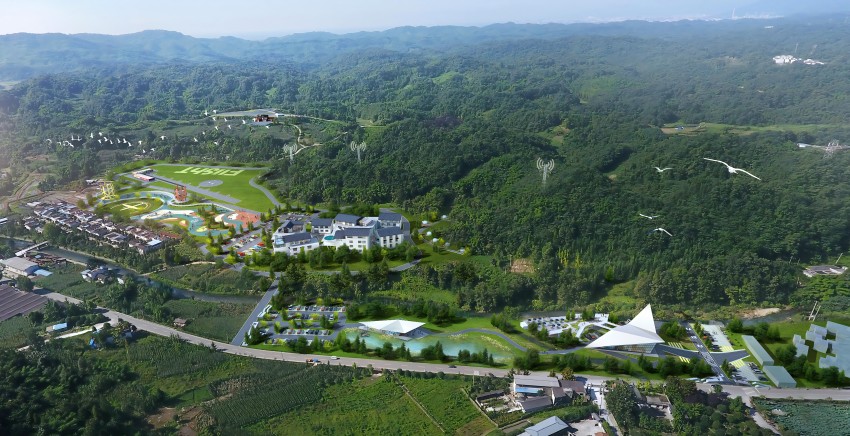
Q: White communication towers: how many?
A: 3